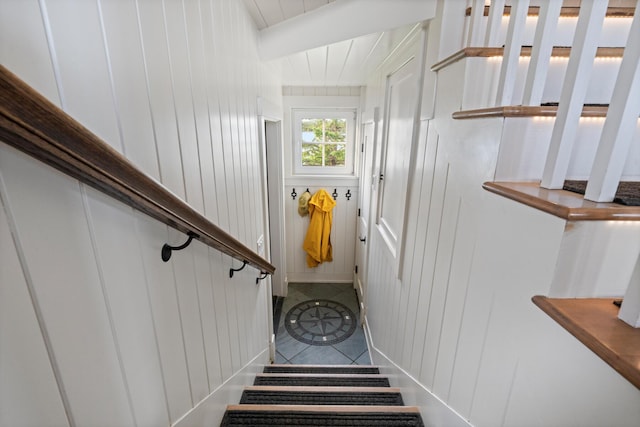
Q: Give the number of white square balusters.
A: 7